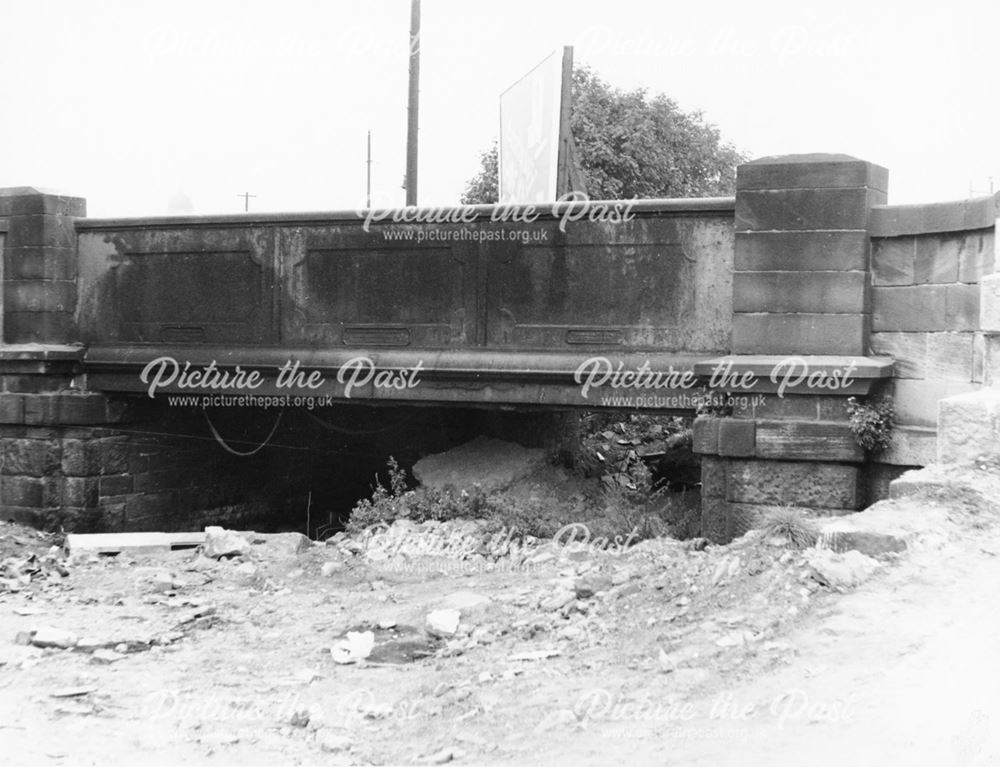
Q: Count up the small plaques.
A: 3